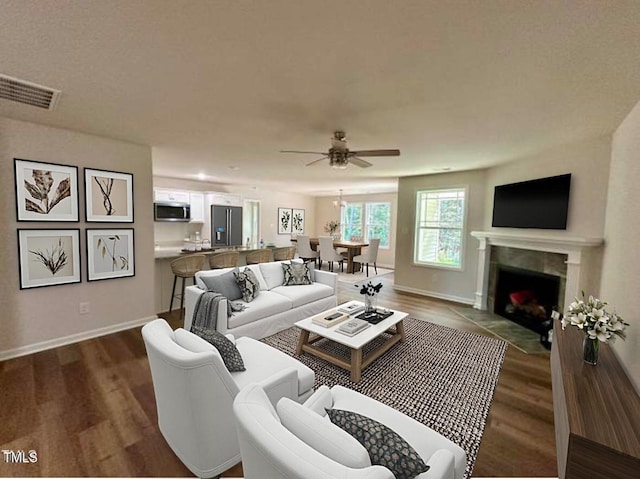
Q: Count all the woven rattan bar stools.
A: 4